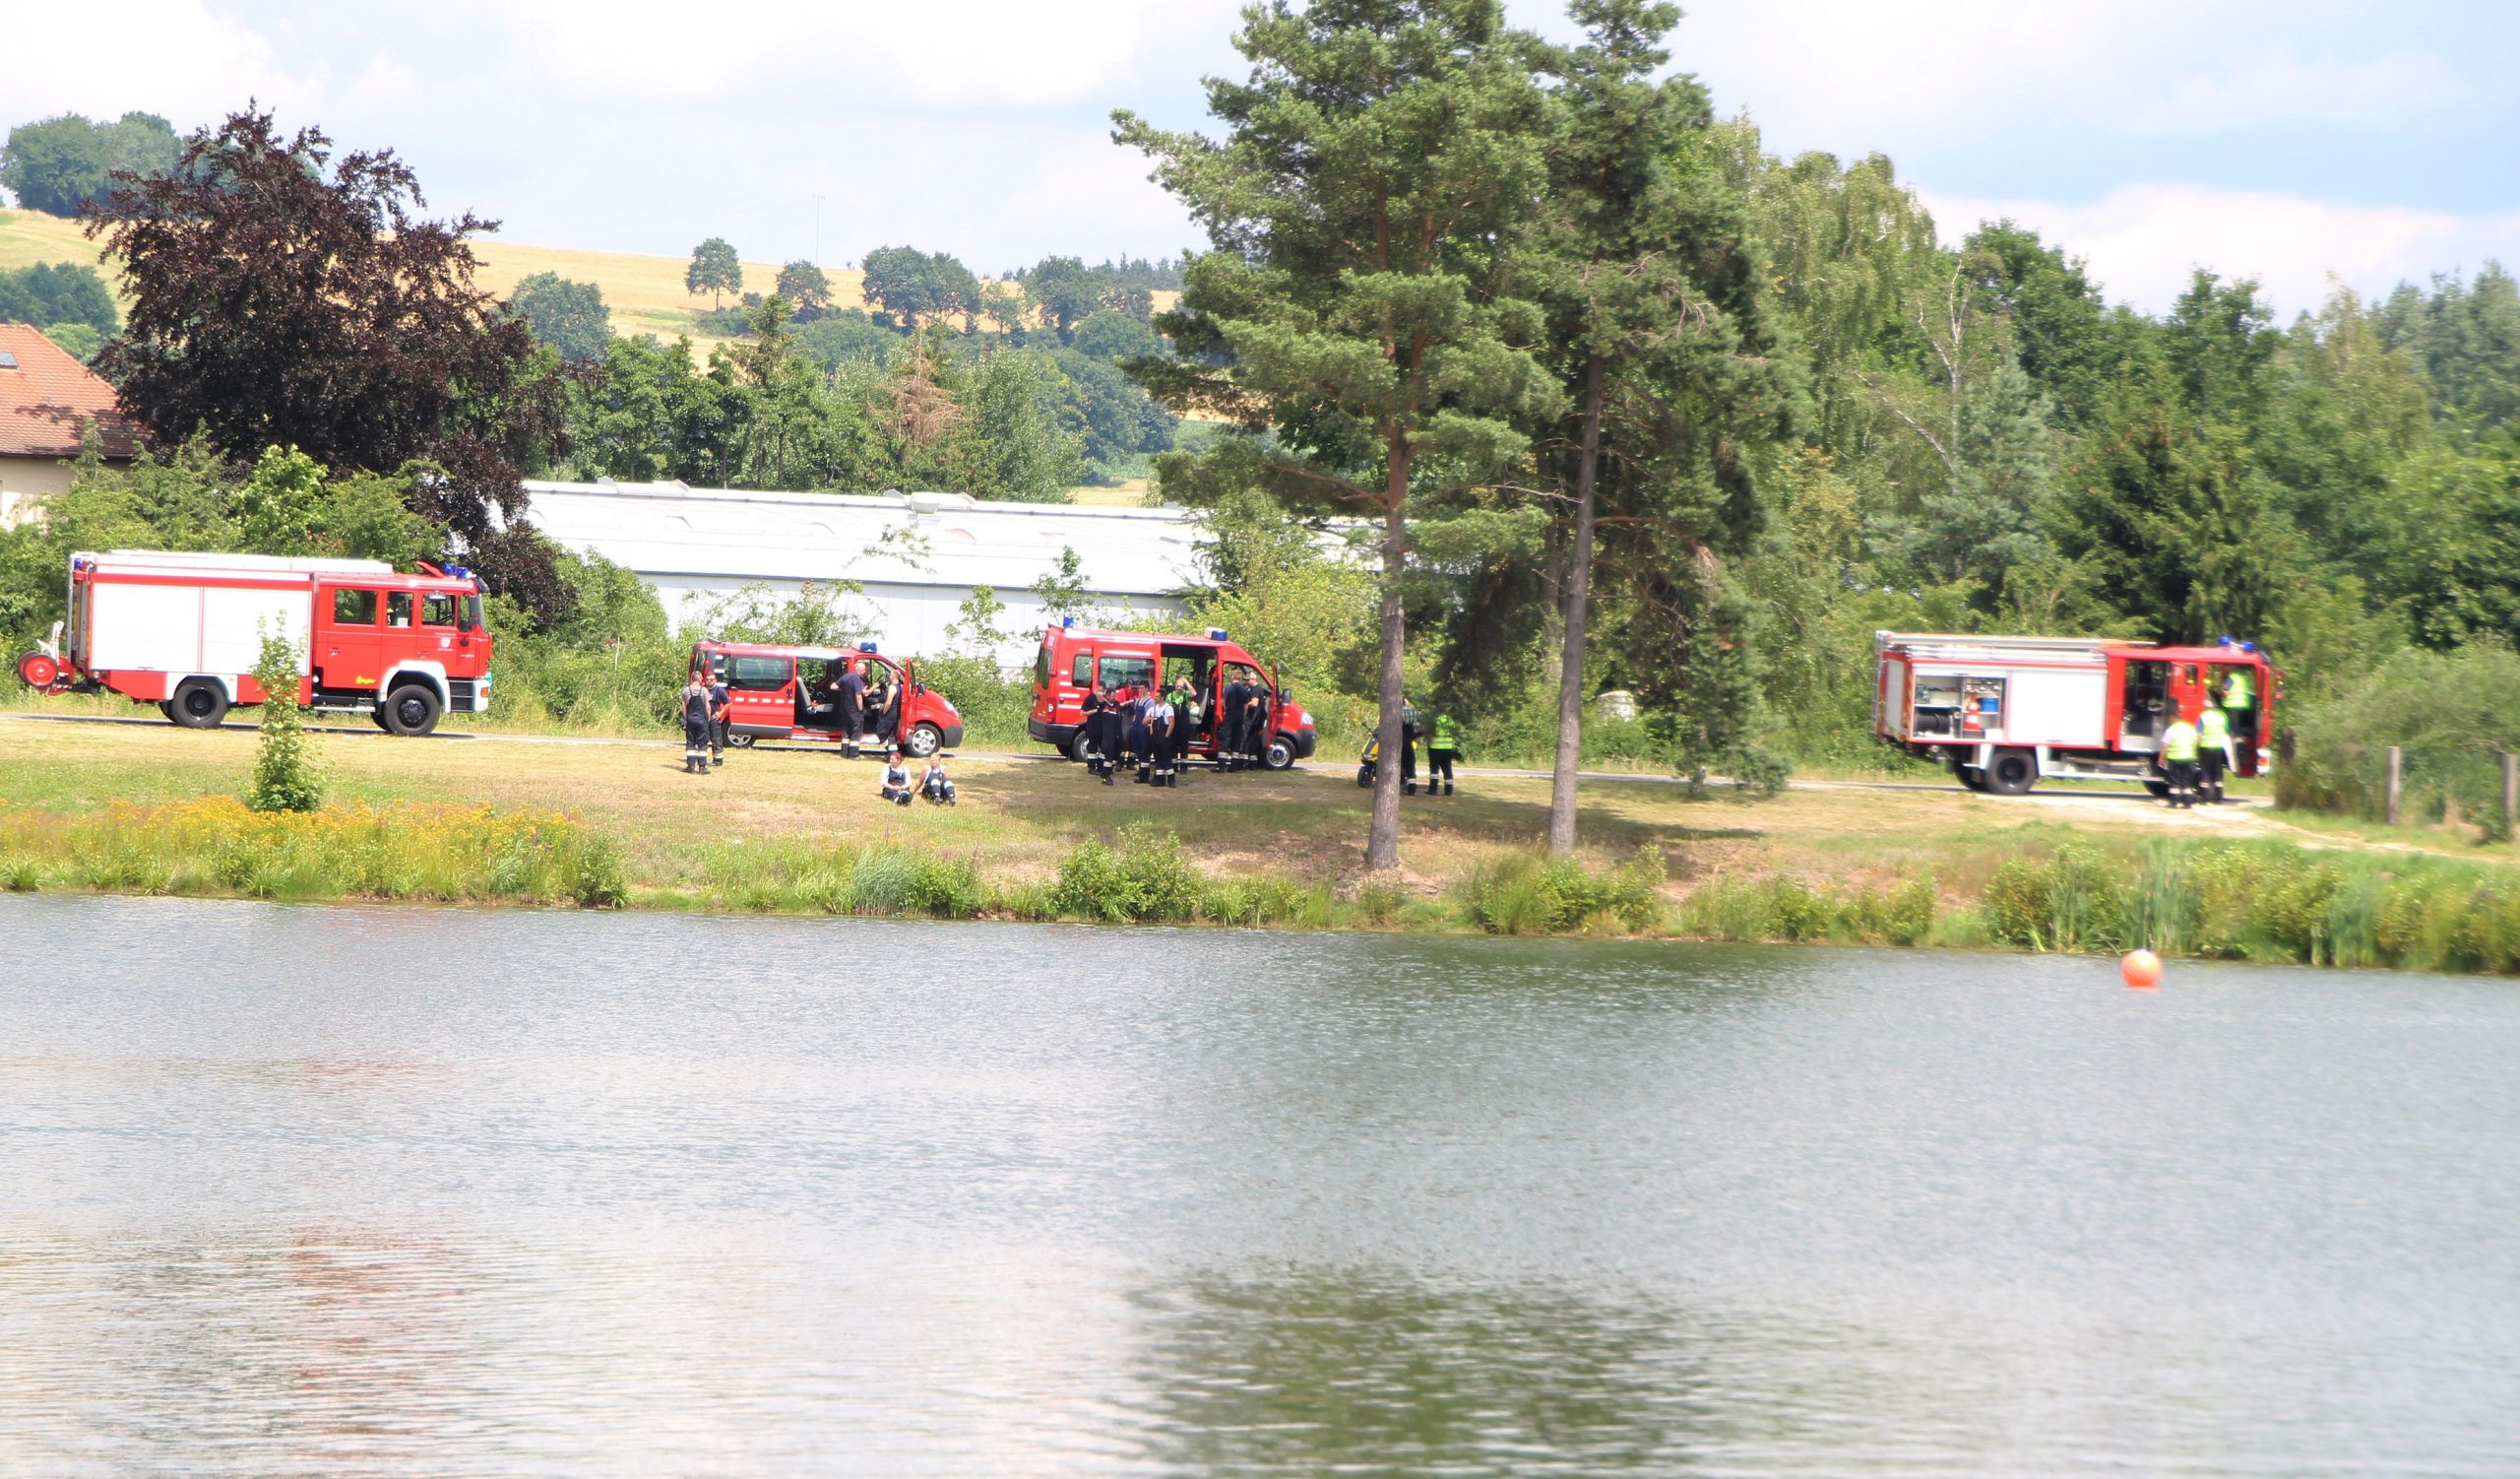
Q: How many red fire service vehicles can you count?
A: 4